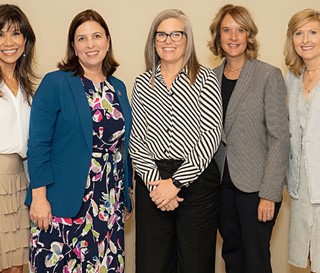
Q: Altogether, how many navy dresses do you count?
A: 1